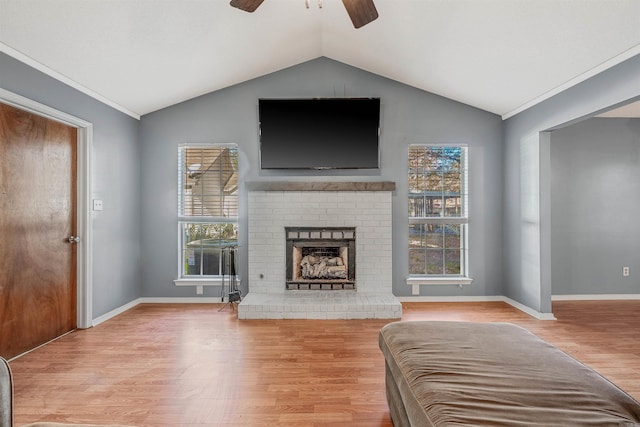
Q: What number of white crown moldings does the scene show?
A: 2